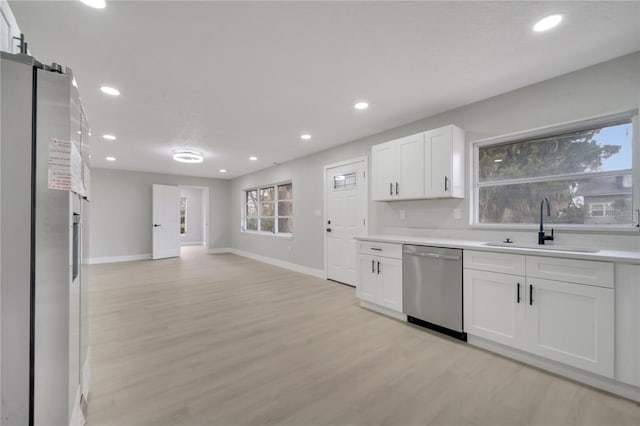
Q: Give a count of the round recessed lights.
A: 9